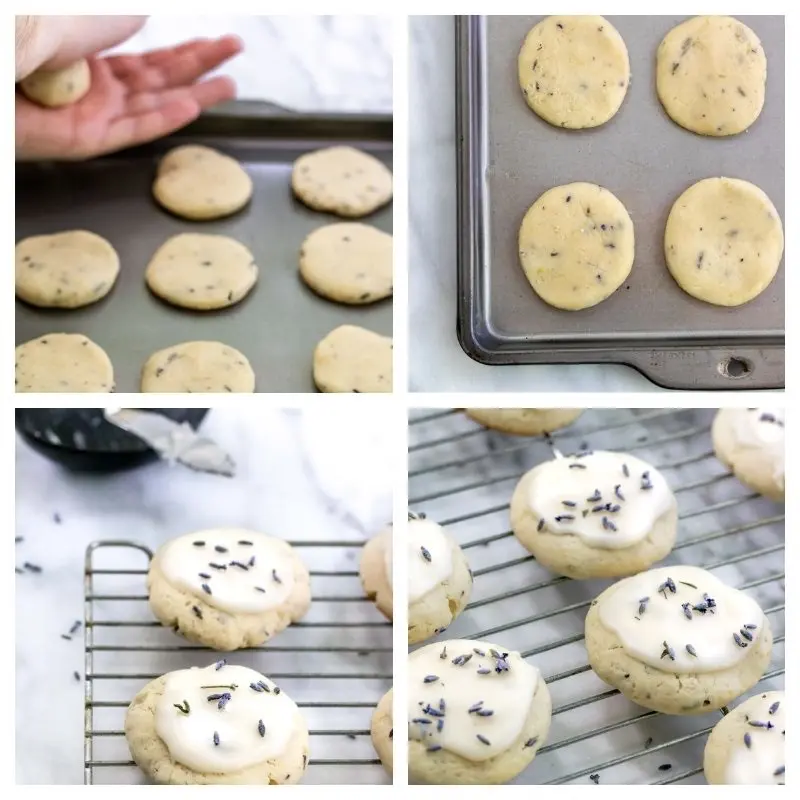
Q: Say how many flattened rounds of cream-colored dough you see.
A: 12